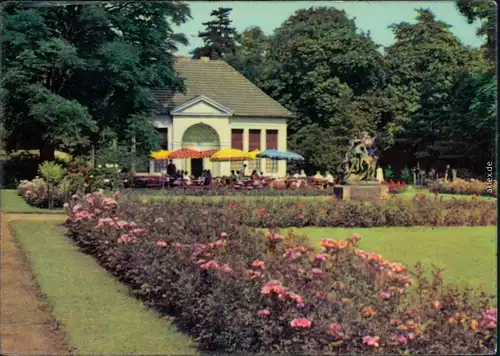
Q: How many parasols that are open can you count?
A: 6